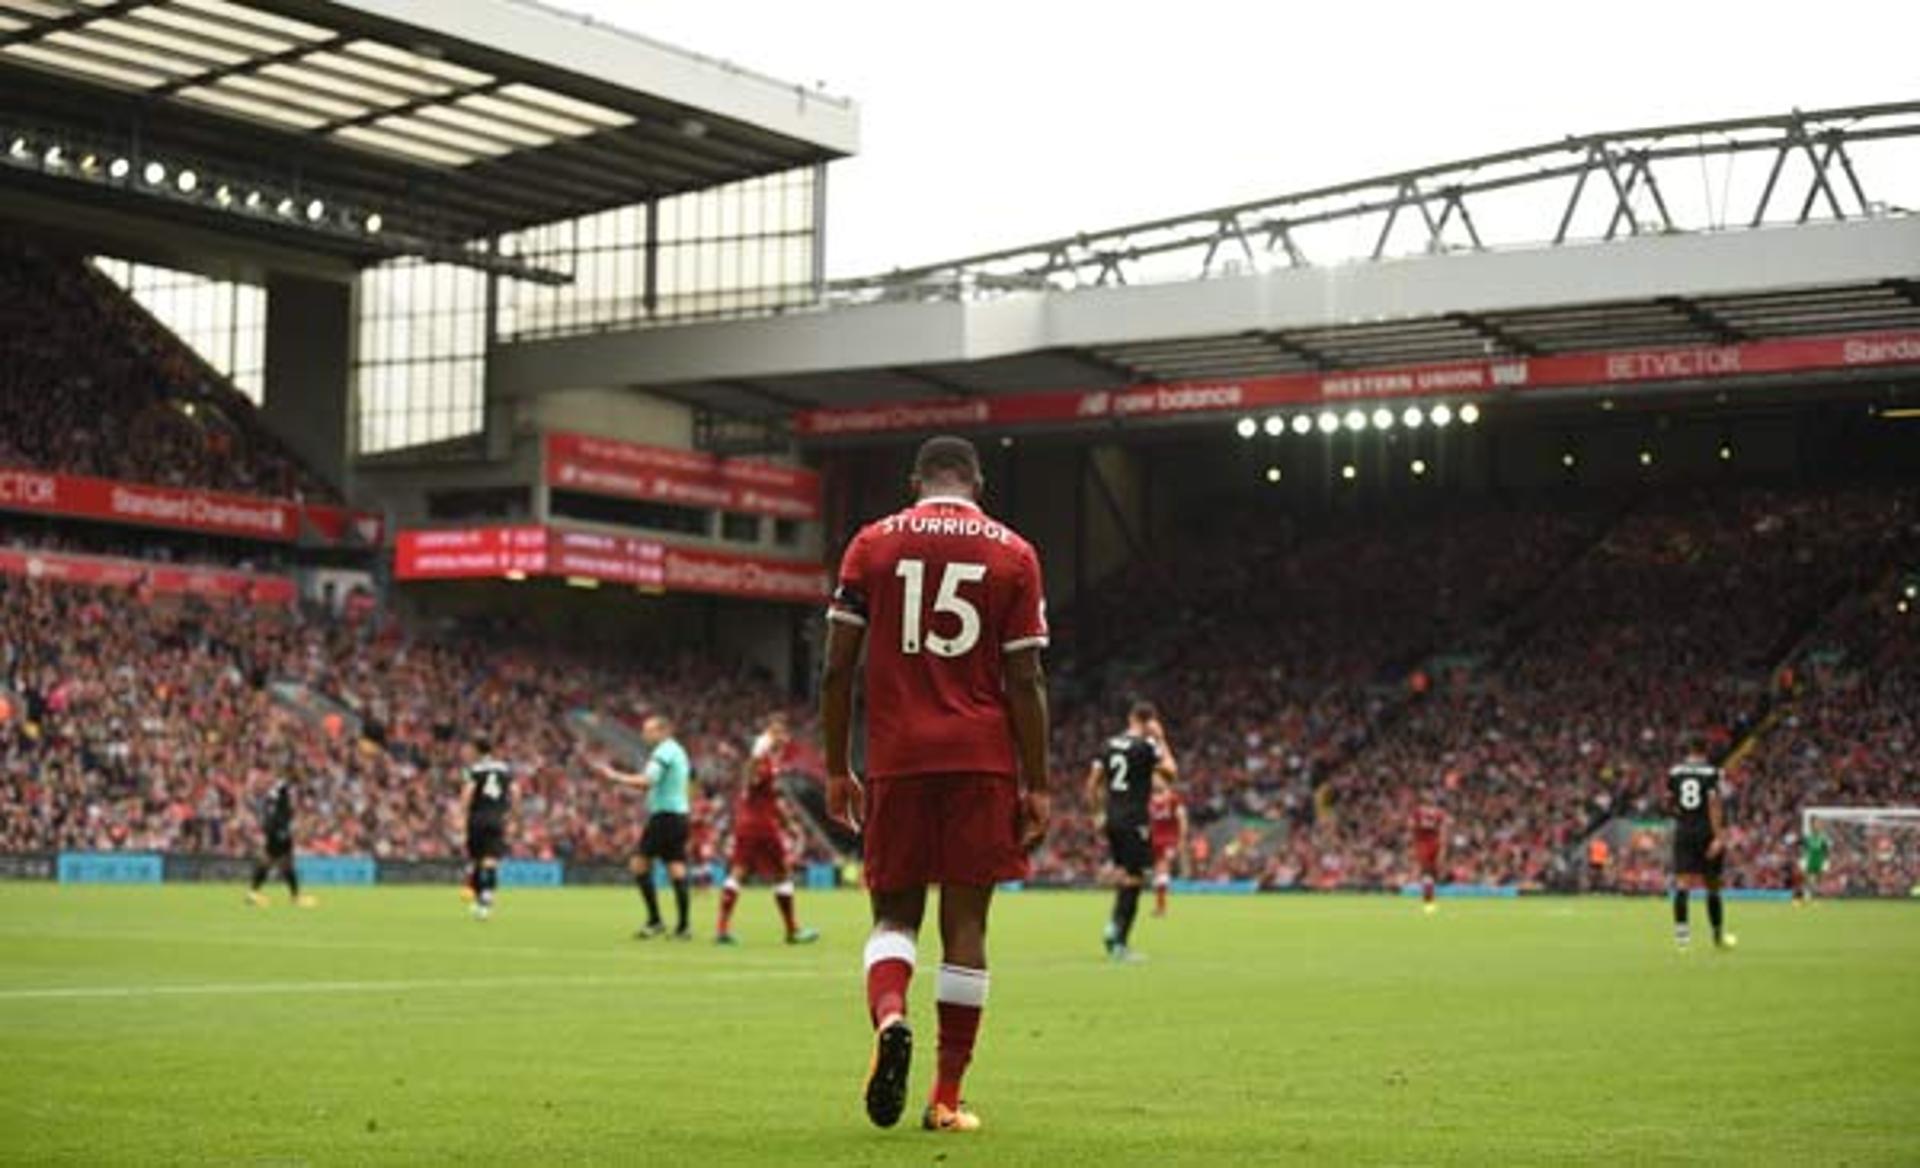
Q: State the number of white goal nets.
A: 1